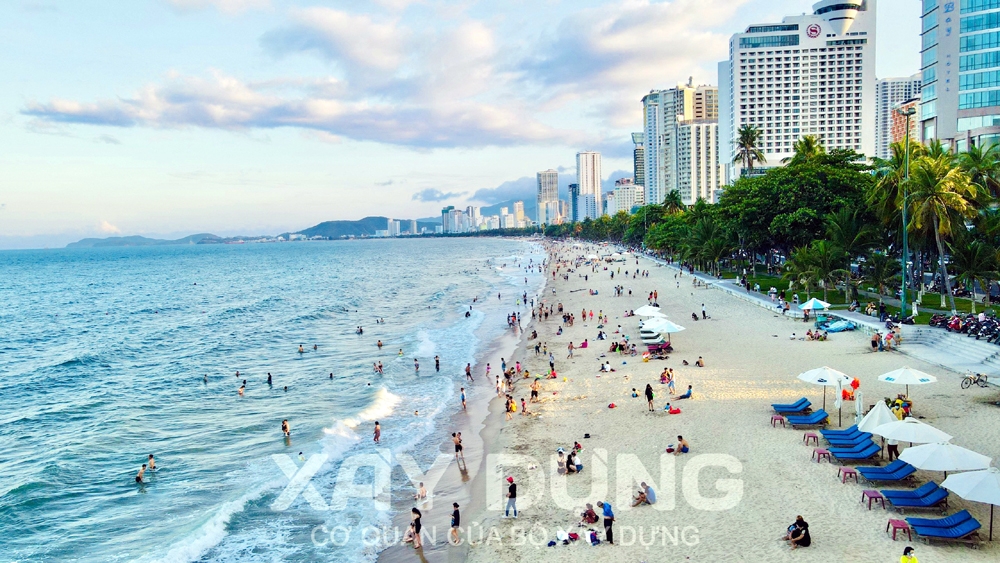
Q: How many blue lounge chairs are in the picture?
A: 15